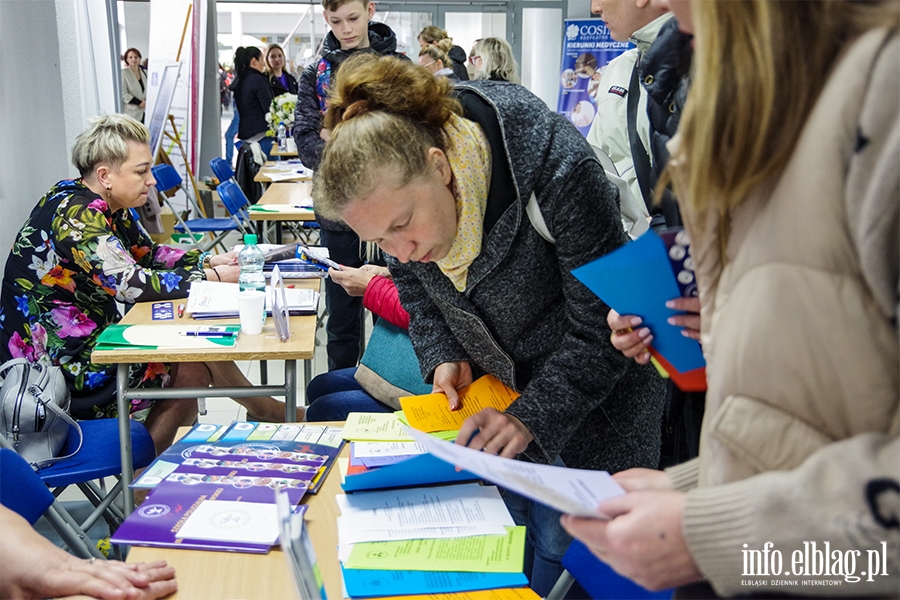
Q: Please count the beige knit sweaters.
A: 1